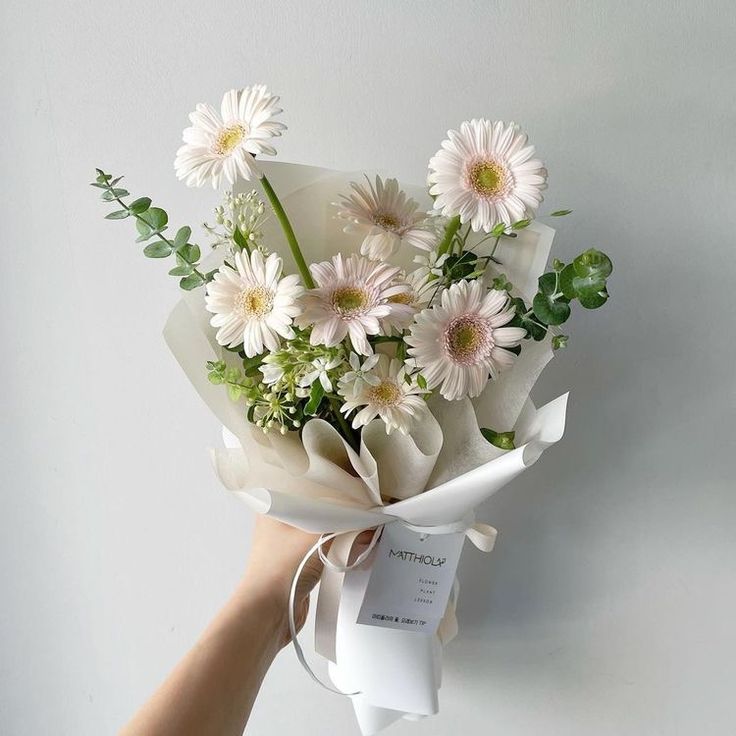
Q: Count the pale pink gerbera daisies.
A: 8